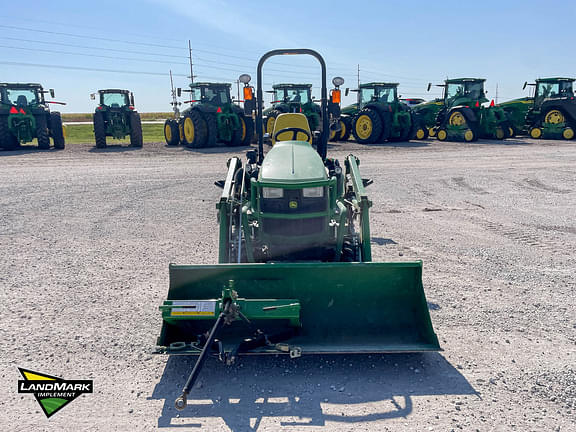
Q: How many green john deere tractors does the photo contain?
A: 8